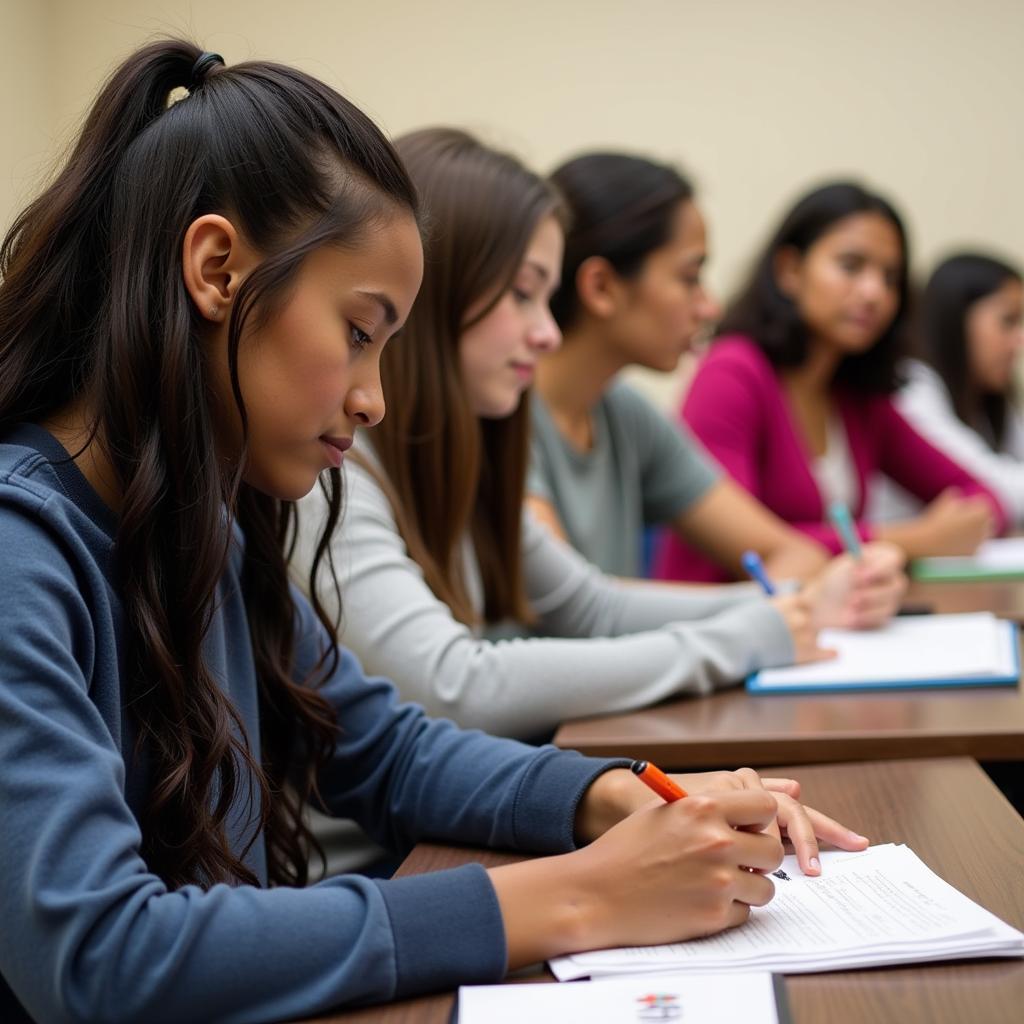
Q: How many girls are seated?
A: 5